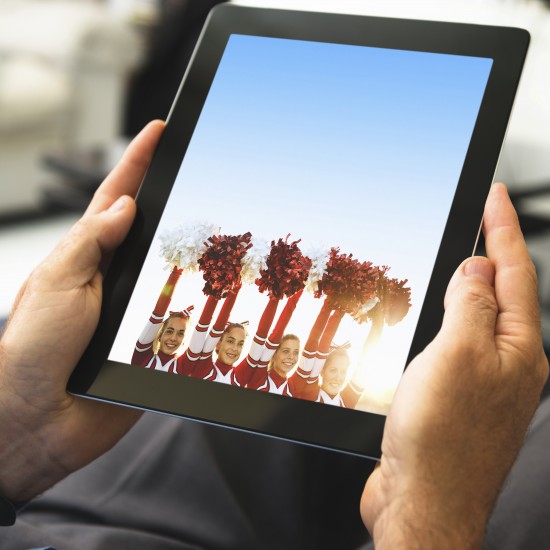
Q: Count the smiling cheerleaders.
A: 4